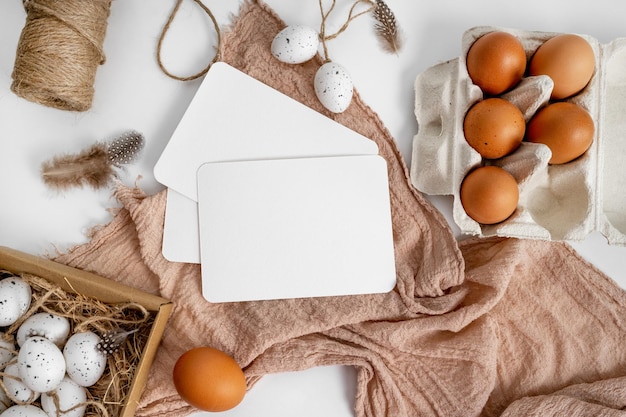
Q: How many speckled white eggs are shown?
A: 10